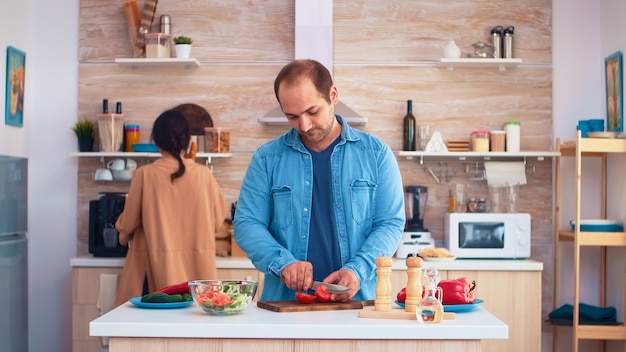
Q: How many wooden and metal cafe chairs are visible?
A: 0